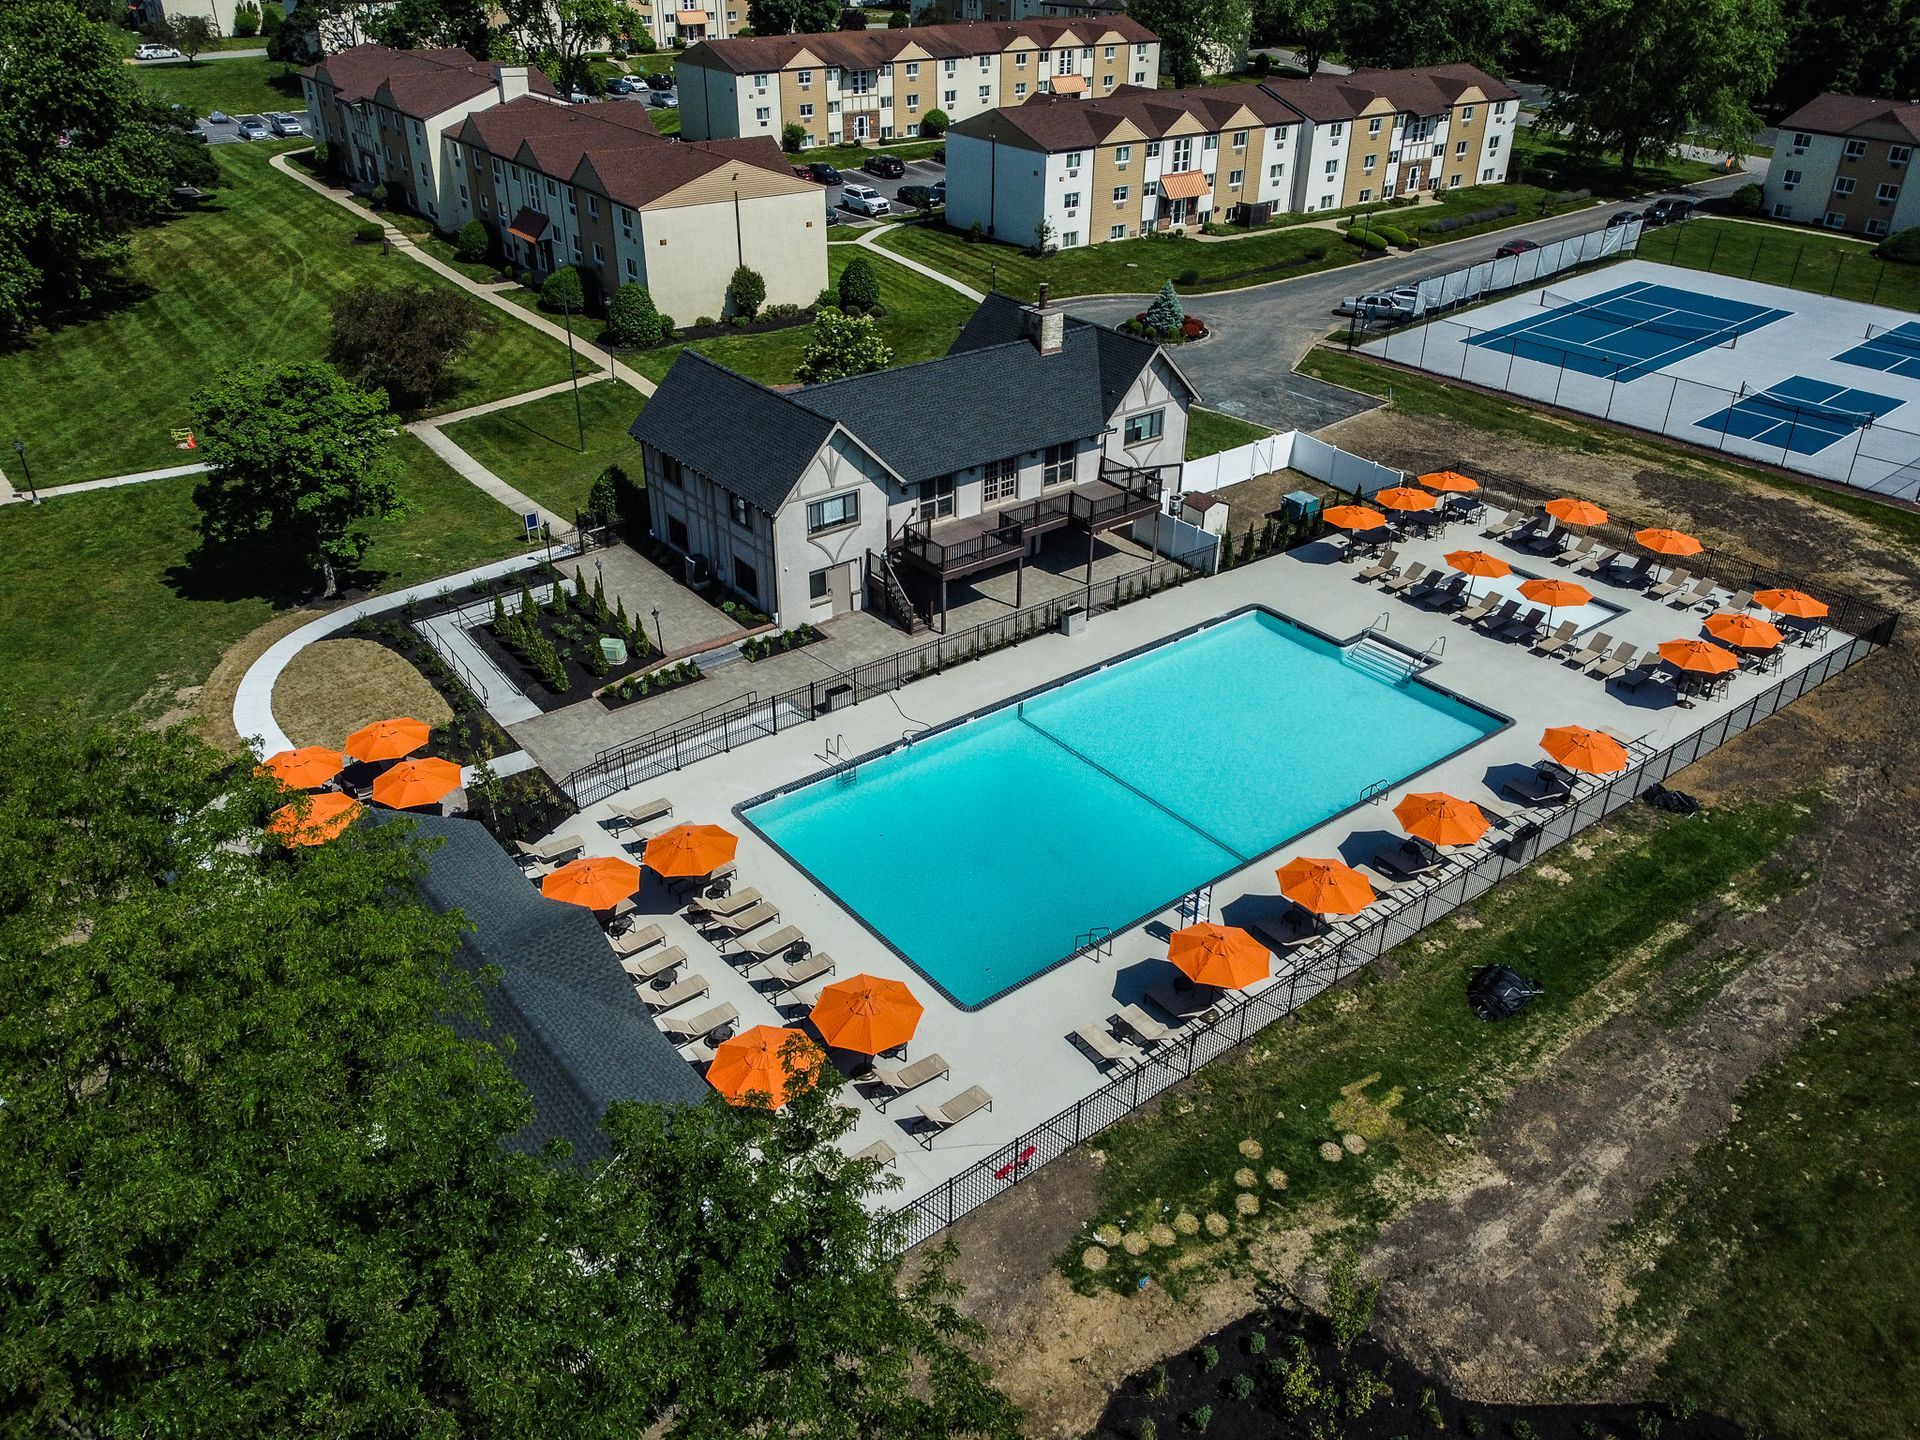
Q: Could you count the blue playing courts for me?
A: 3